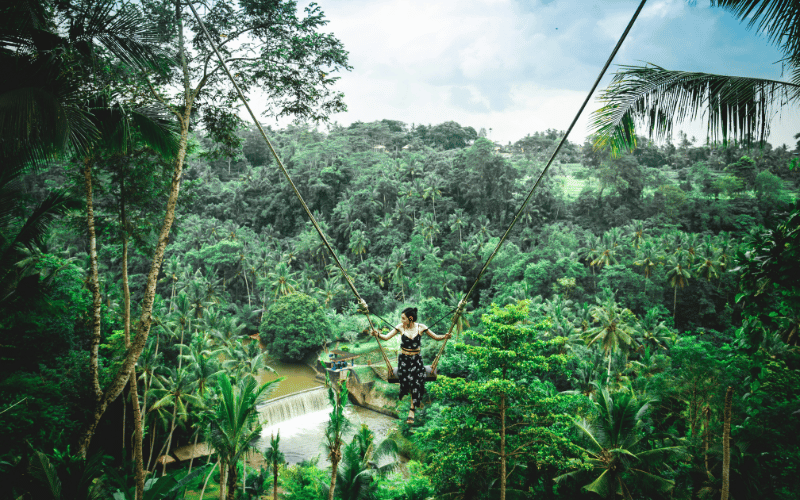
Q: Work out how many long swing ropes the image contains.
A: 2